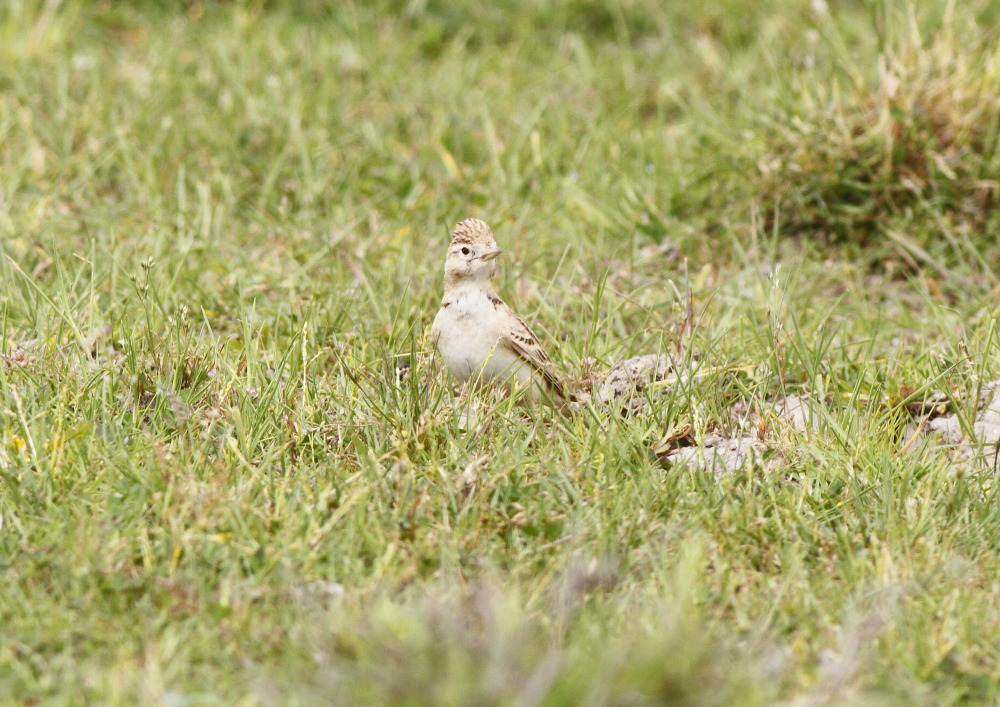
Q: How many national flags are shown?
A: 0